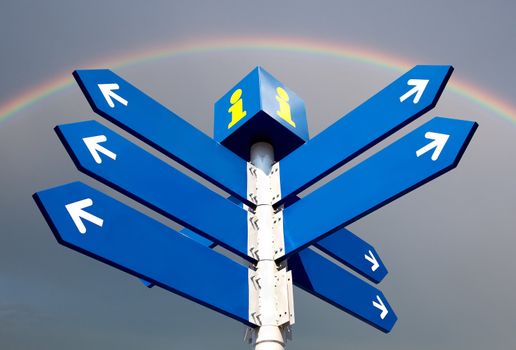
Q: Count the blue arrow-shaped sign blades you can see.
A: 7